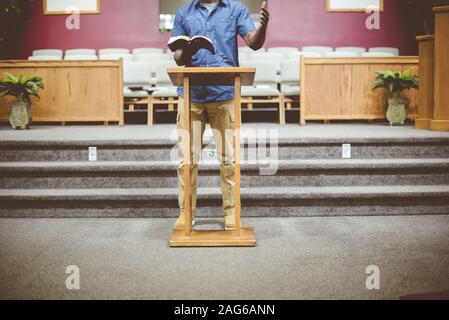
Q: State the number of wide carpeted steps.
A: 3